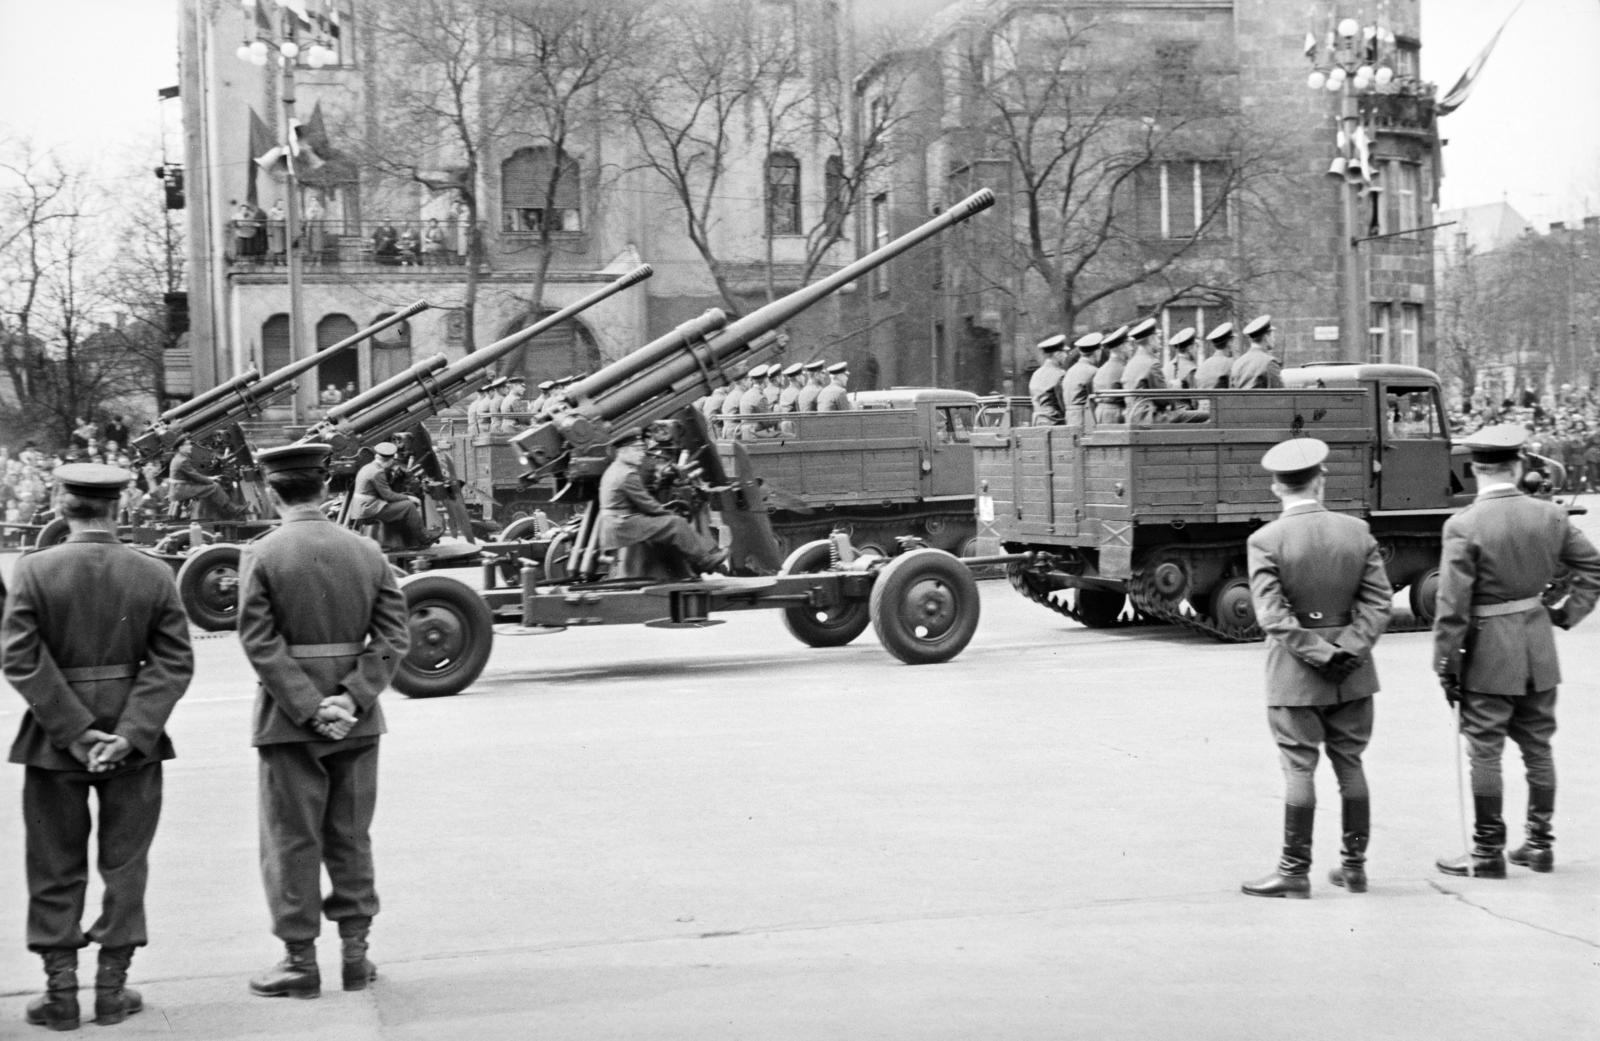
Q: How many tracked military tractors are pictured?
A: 3